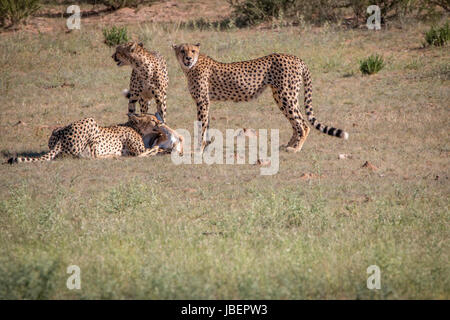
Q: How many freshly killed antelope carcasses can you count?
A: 1